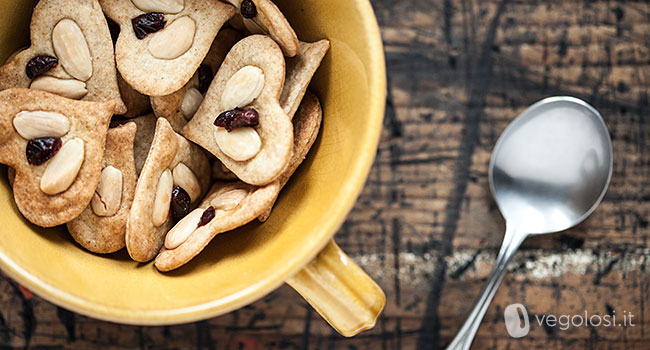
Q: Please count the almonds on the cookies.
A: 14